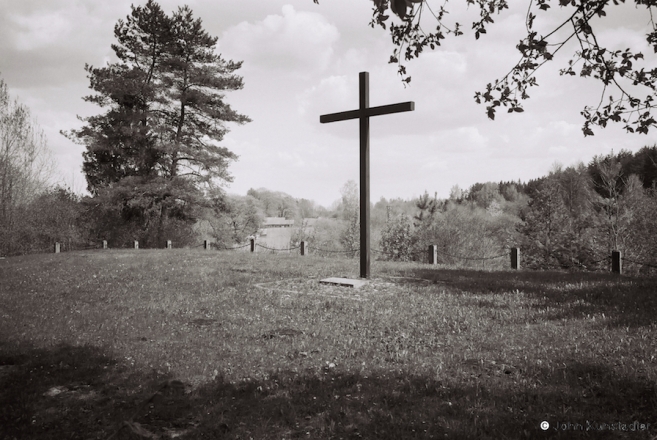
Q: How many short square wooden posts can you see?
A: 10